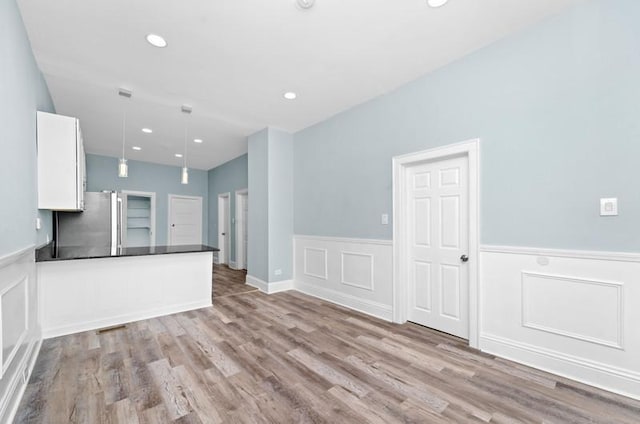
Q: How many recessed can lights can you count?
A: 7